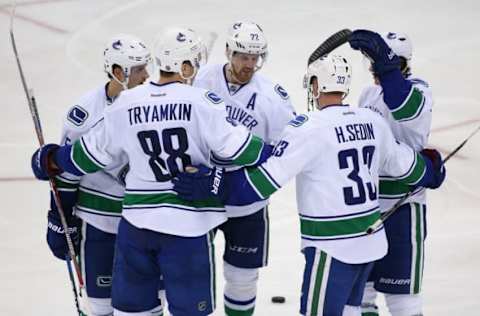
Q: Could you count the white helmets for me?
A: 5